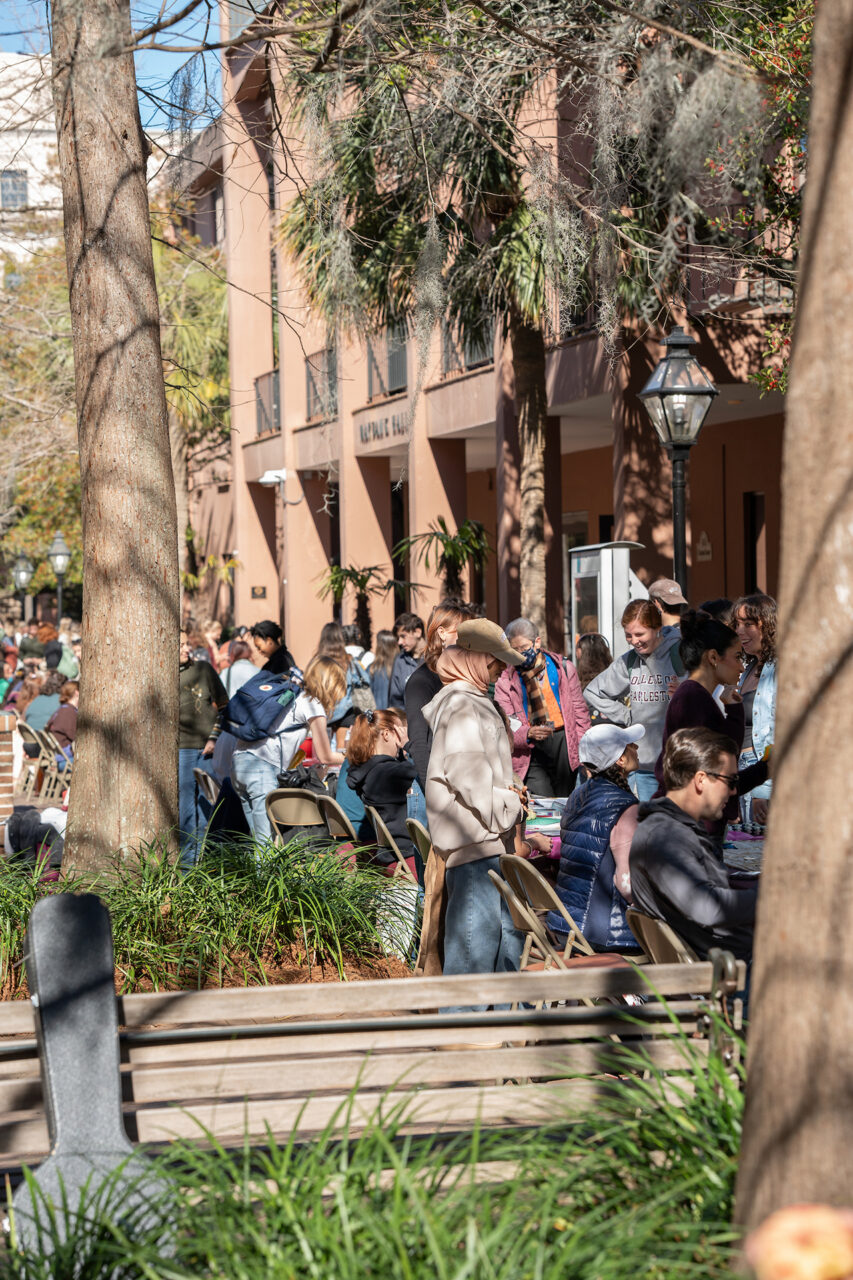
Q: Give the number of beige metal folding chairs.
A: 12